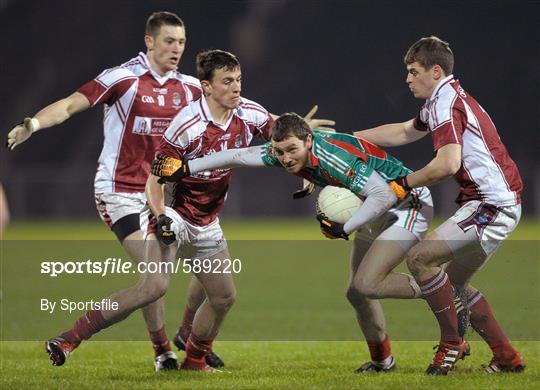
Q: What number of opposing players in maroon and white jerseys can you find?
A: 3